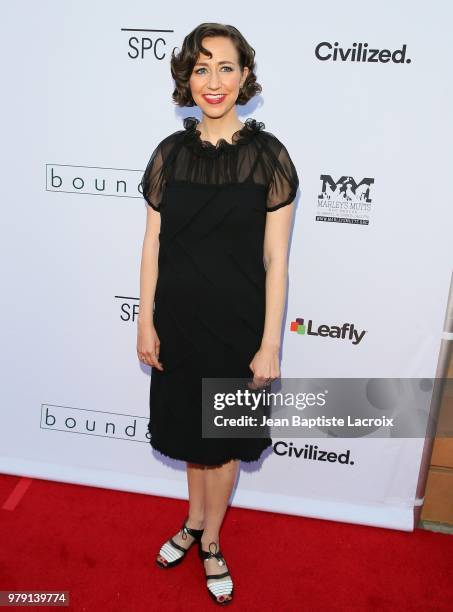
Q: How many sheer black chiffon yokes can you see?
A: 1